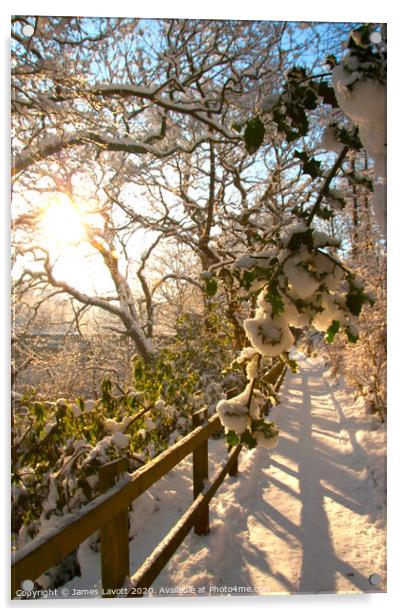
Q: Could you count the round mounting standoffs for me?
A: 4